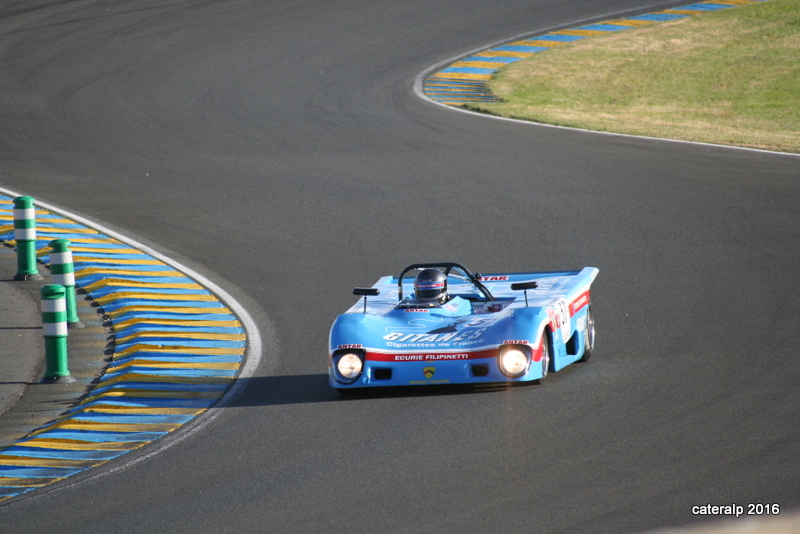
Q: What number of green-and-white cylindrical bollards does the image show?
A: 3